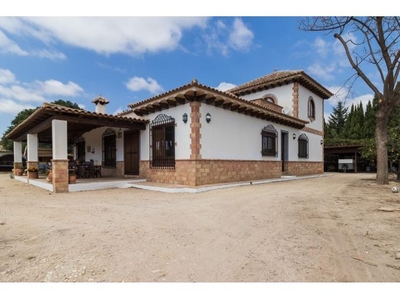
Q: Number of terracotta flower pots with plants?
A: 4